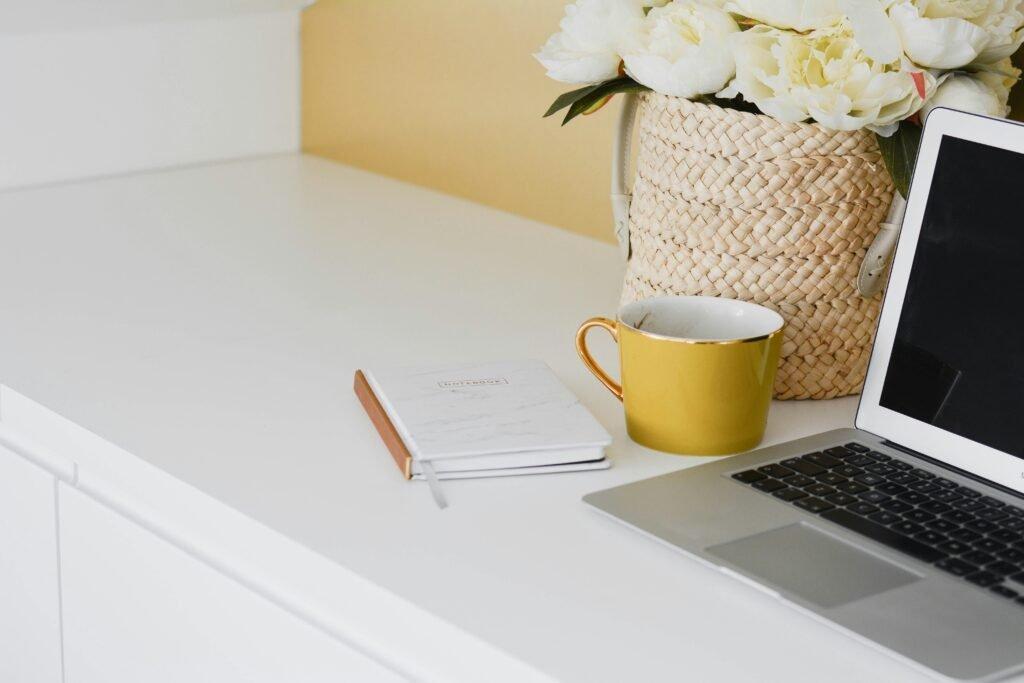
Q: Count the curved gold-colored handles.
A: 1